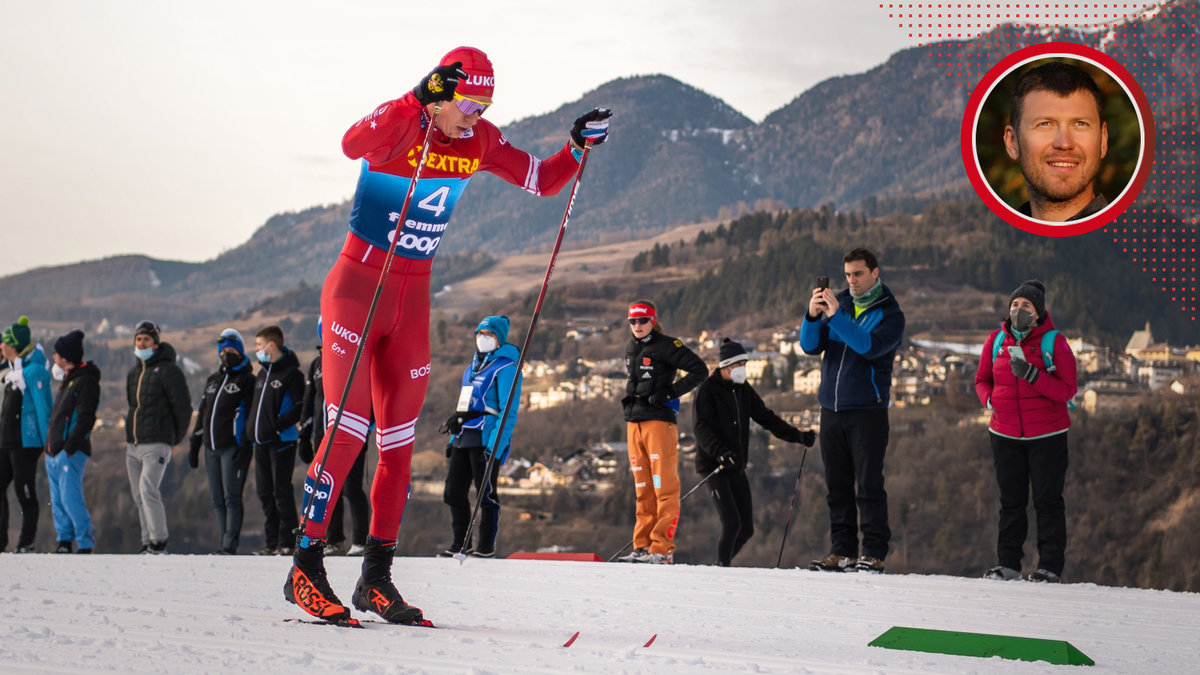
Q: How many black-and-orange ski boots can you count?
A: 2